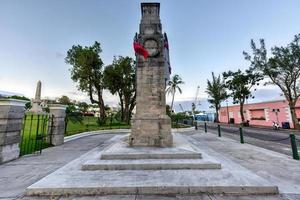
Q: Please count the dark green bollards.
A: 5